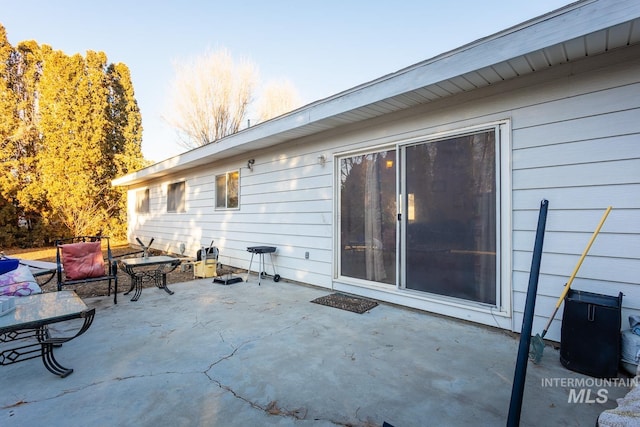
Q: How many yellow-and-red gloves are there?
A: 0